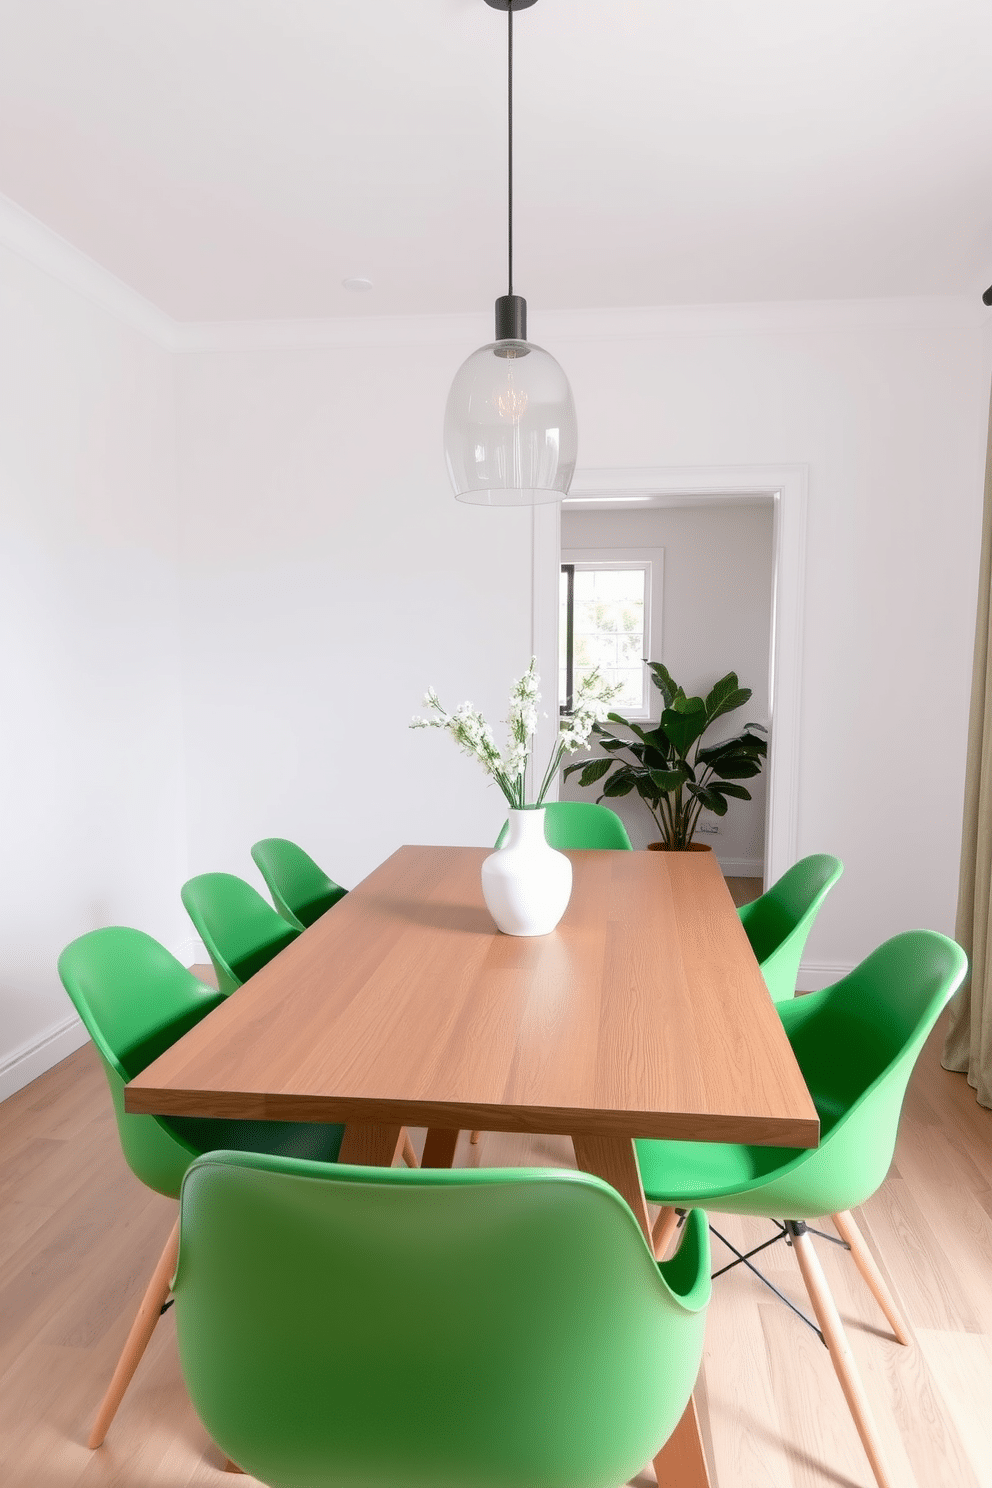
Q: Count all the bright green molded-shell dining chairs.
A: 7